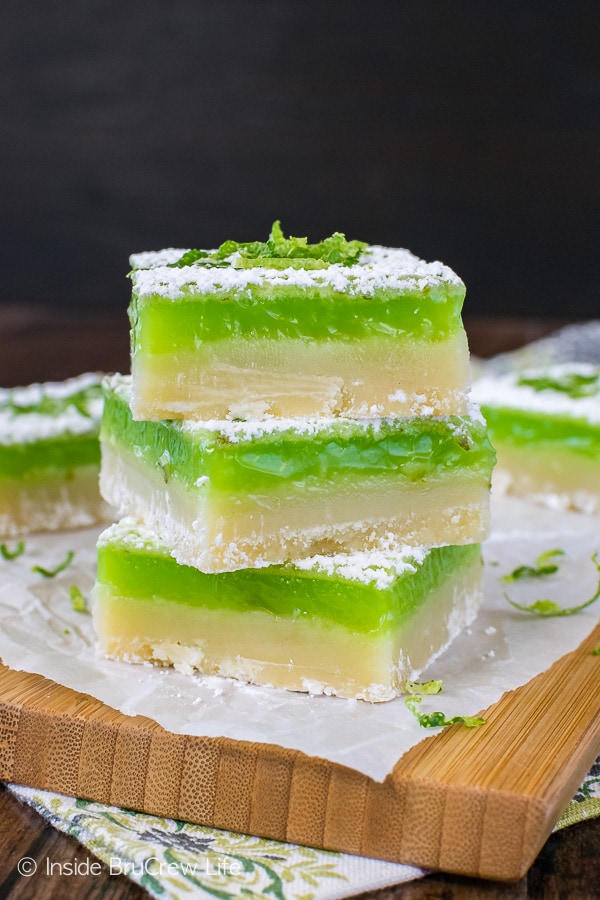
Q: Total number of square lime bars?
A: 5